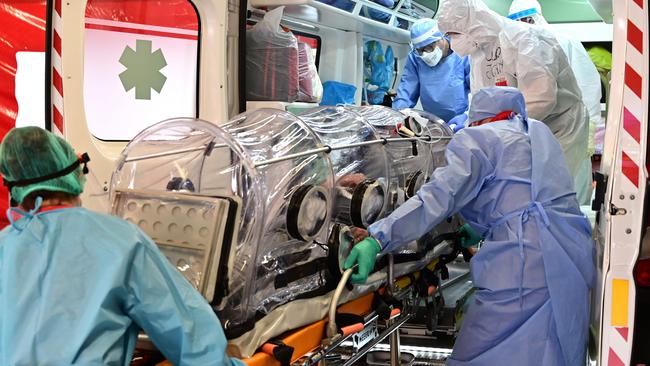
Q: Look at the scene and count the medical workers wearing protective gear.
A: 5